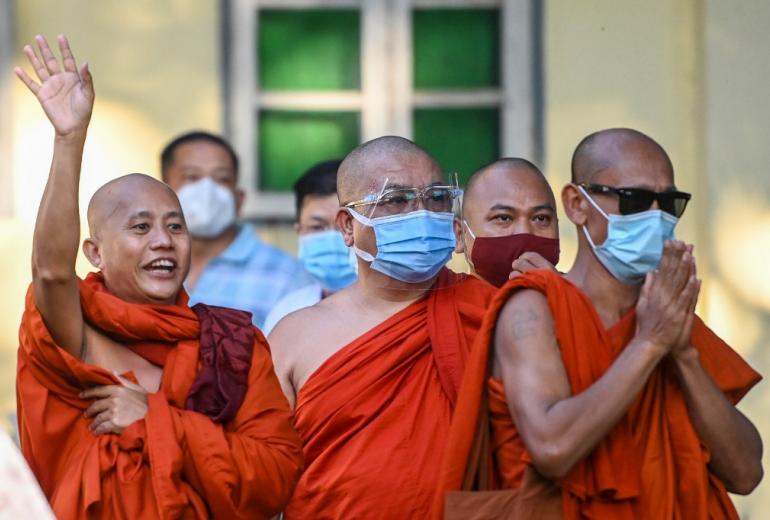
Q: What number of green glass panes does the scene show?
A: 4